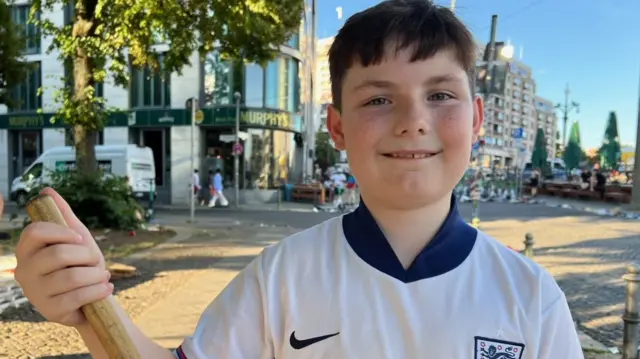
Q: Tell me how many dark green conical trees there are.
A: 3